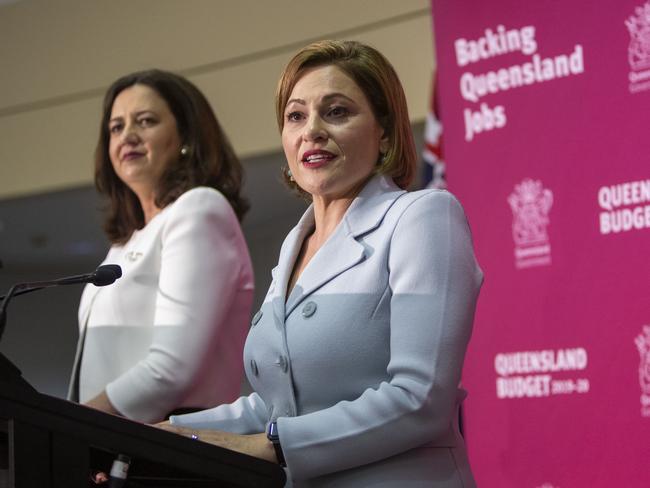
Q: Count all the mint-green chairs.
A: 0